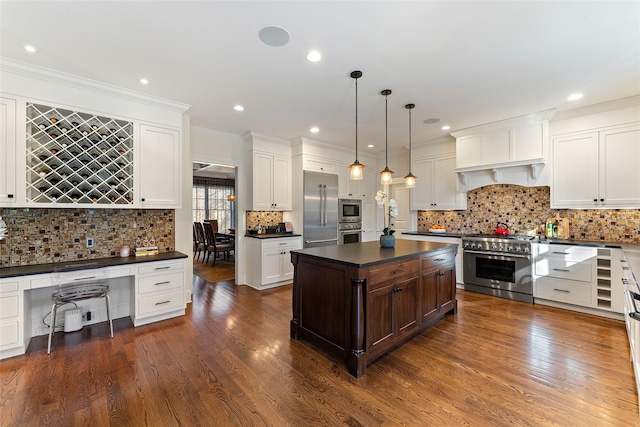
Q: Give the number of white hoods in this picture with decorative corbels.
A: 1